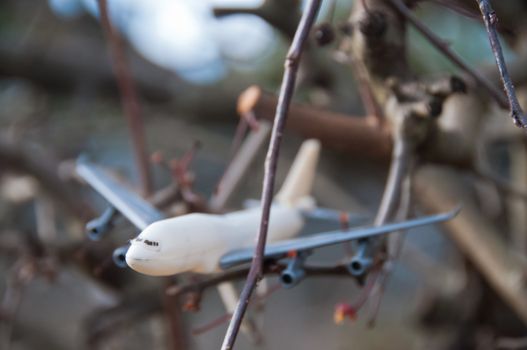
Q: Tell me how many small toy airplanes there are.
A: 1